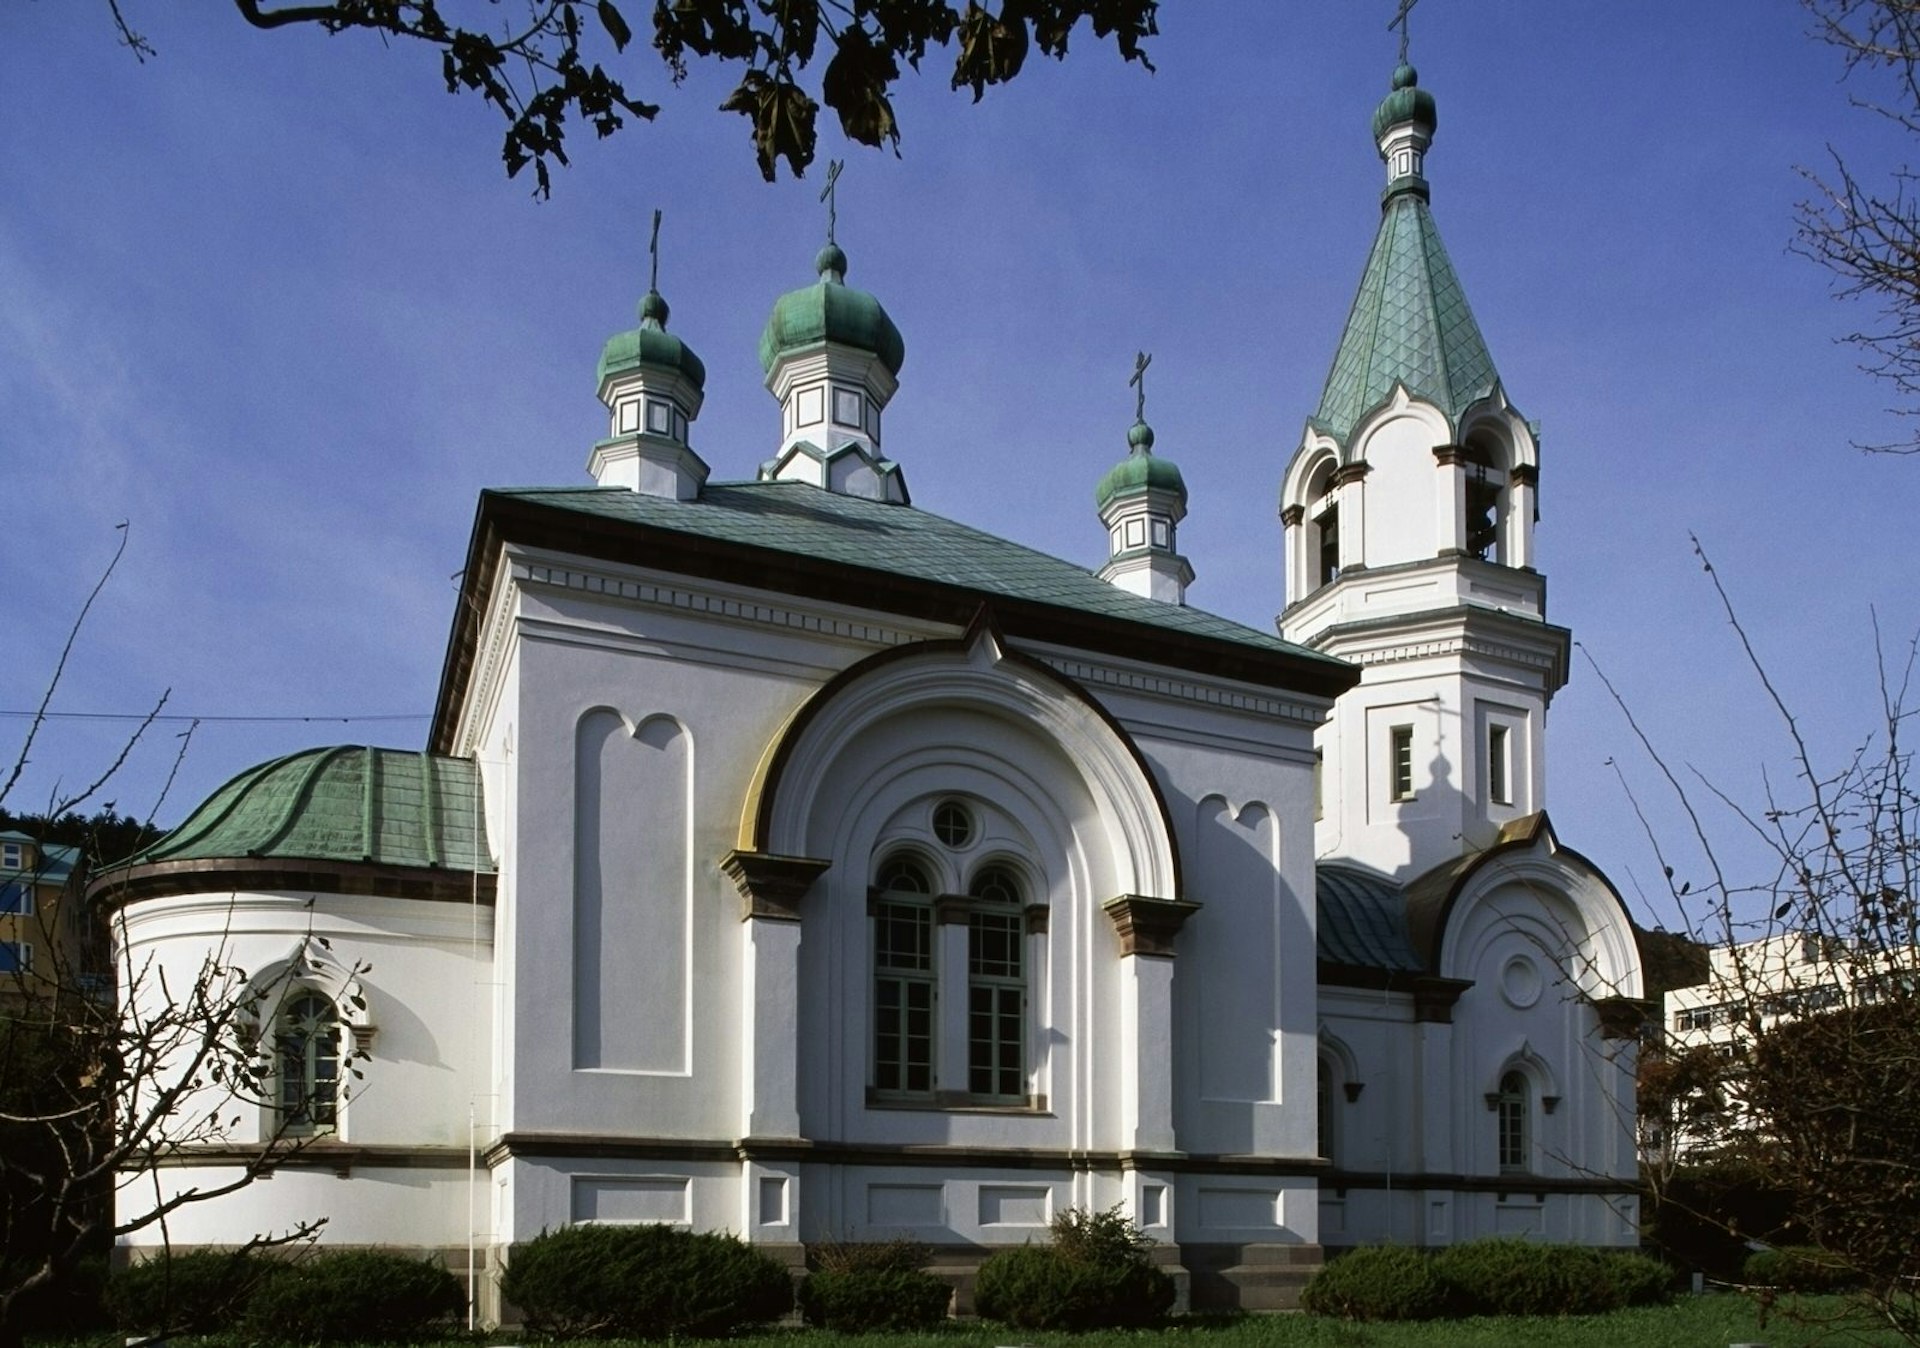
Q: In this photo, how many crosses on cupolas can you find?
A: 4